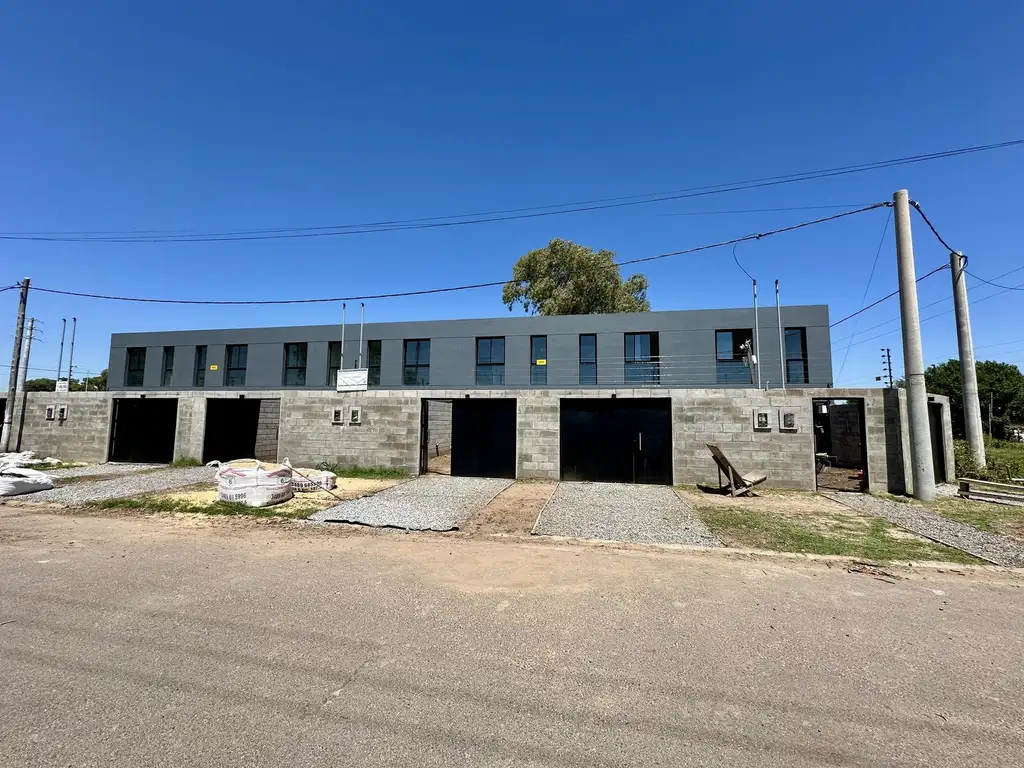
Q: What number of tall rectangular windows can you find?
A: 14